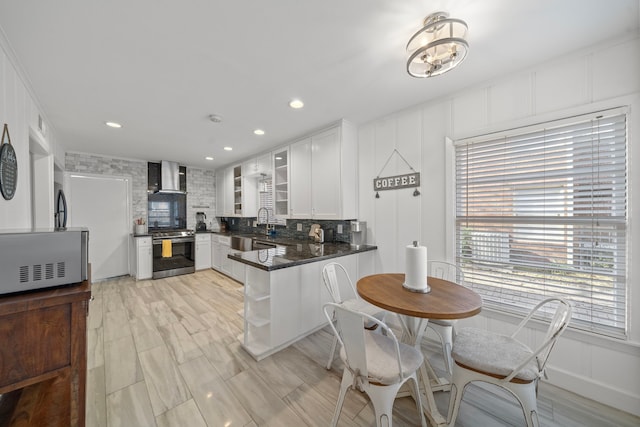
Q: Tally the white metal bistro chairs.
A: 4